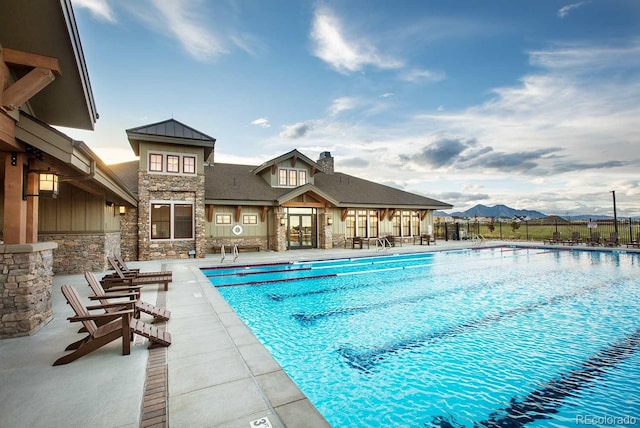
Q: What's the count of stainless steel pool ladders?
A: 3